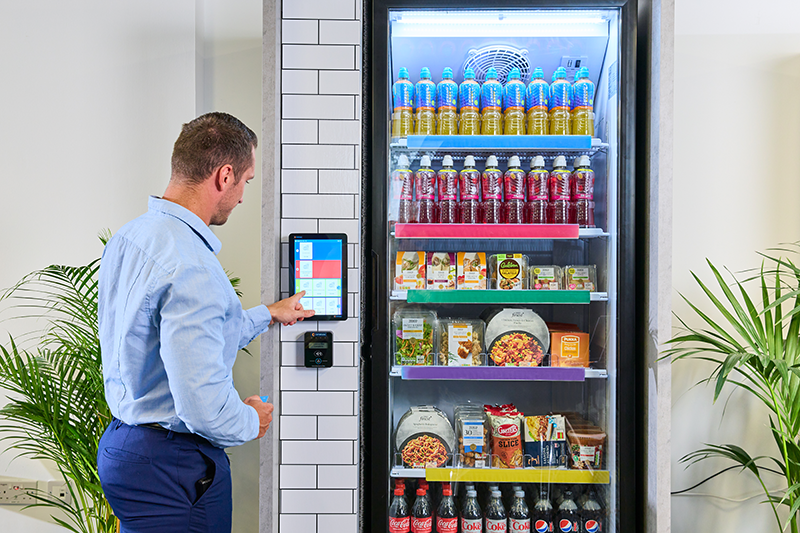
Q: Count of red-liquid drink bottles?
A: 9